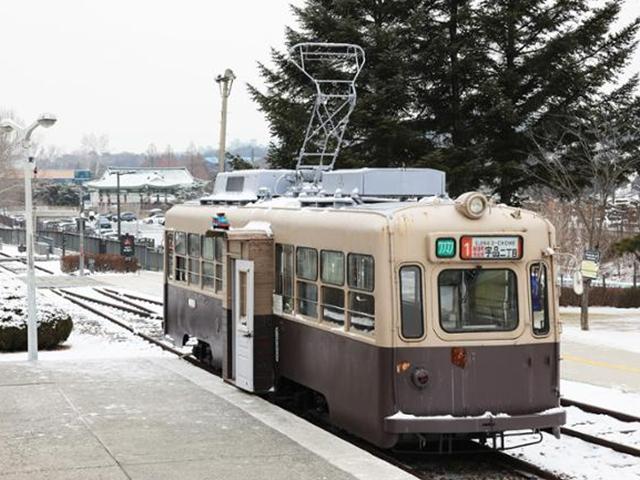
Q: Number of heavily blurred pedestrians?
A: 0